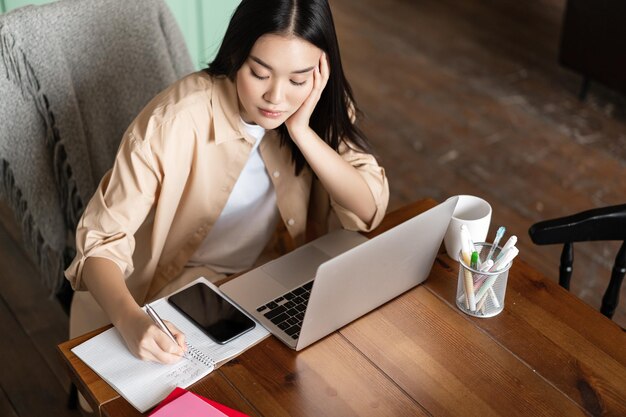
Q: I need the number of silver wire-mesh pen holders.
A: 1